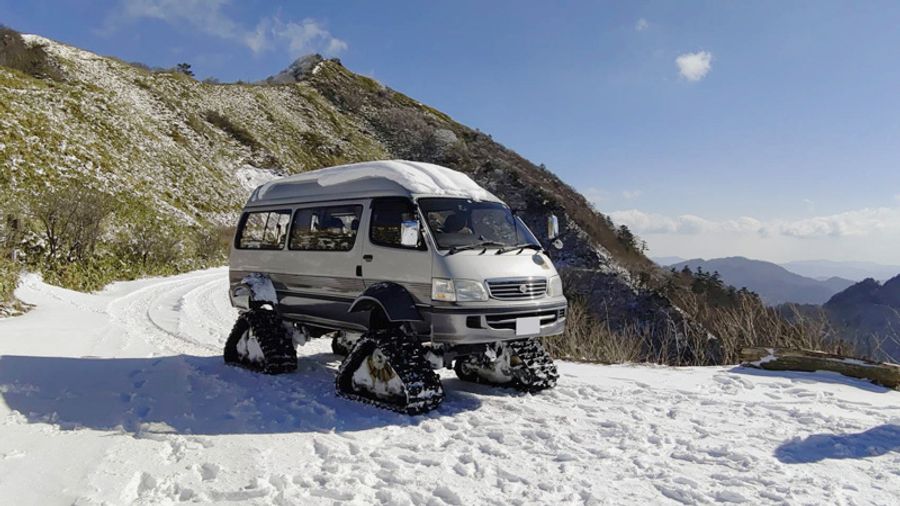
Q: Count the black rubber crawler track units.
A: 4